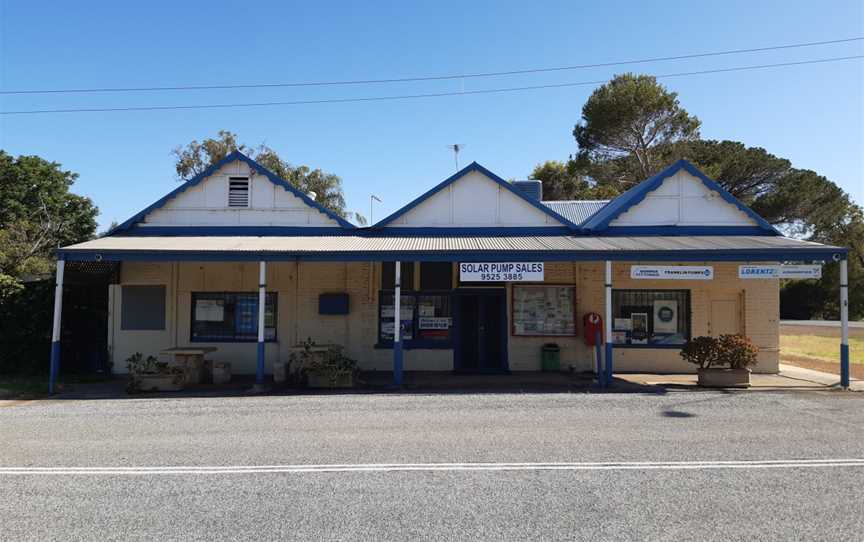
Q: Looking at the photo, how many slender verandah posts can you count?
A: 5